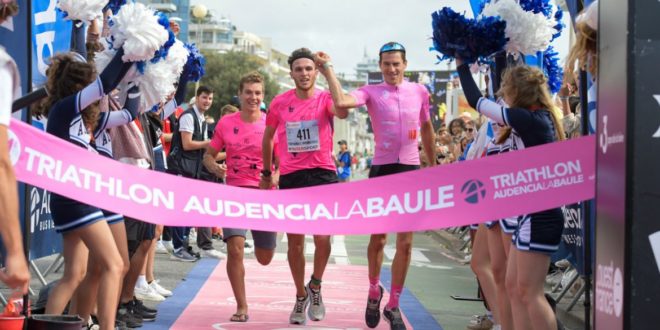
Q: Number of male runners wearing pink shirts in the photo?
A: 3